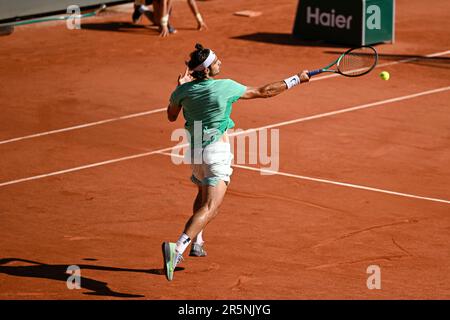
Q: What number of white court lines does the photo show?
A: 3